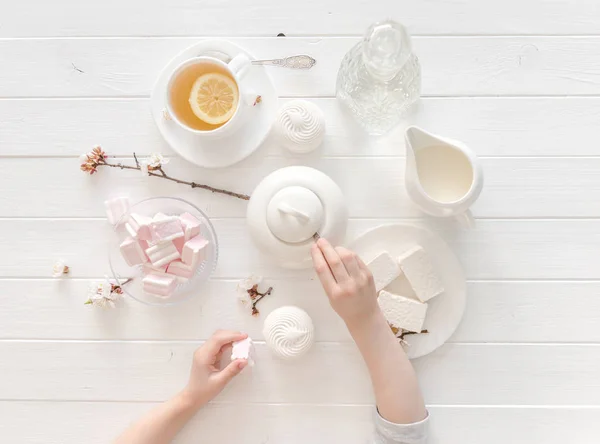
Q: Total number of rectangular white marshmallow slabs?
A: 3